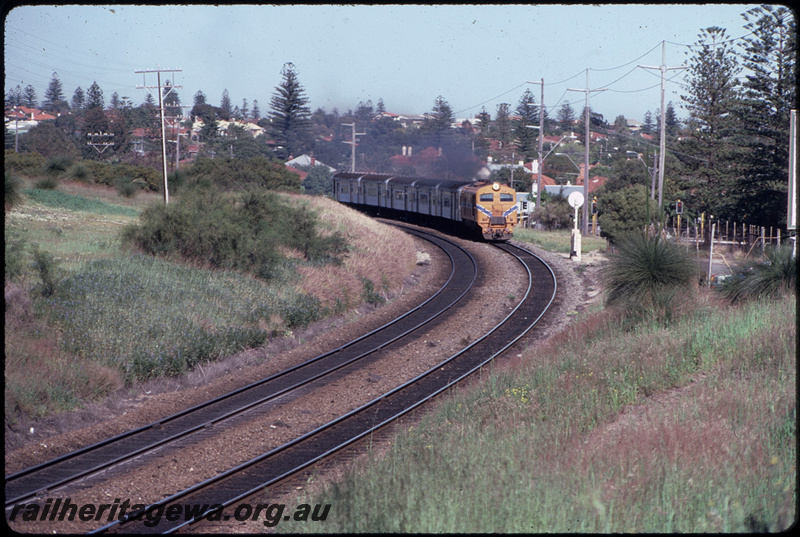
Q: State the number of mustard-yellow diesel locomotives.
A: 1